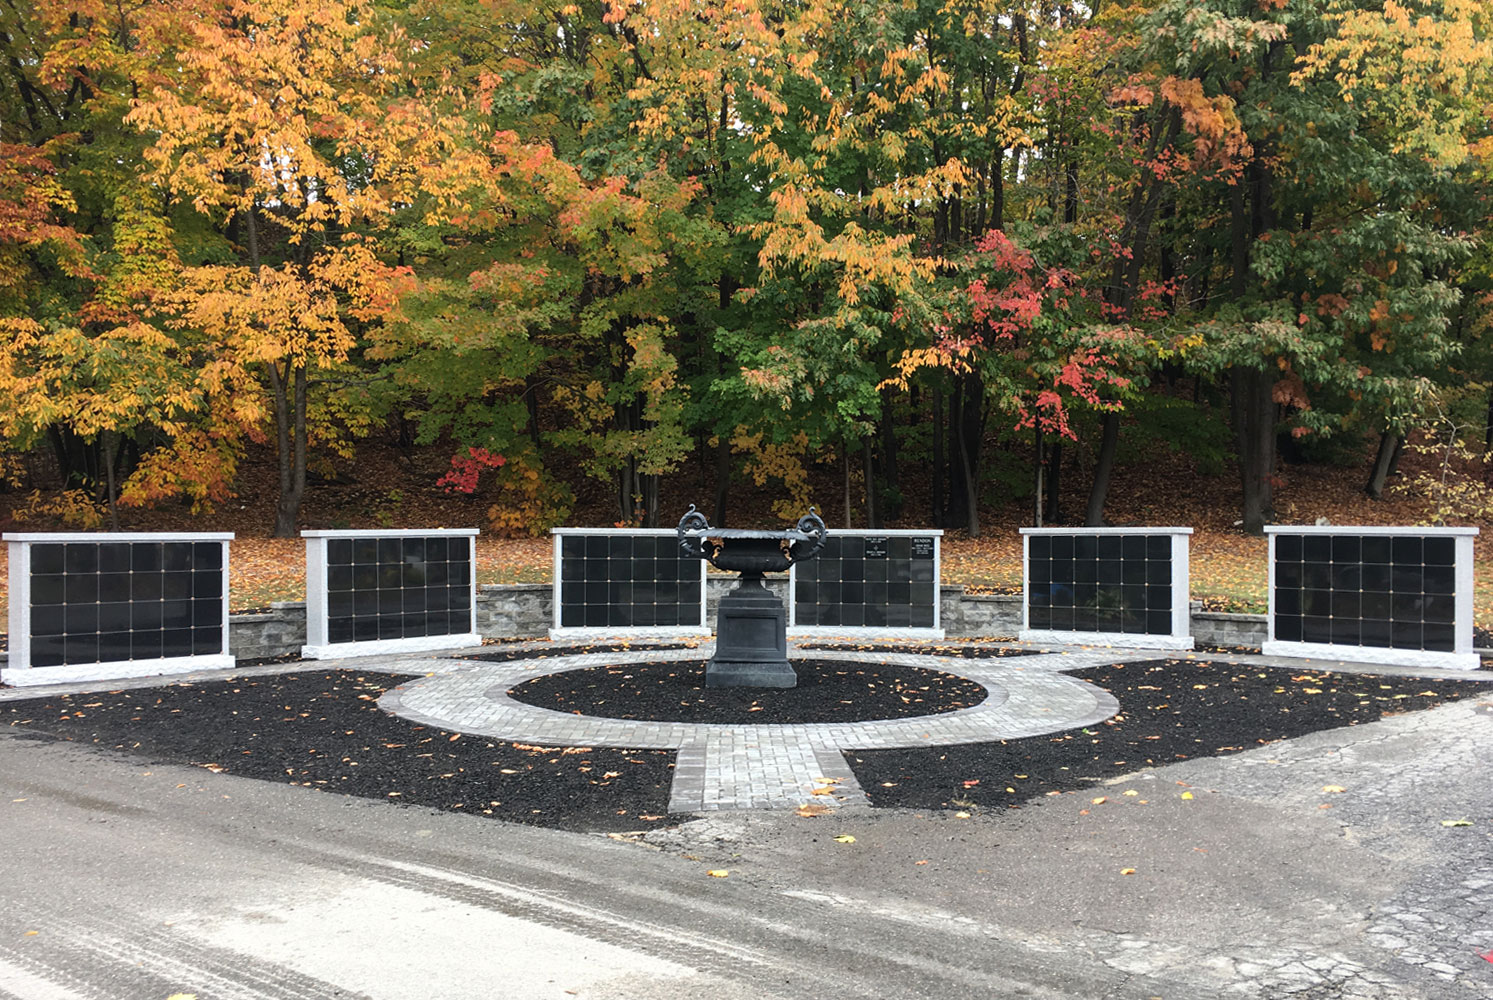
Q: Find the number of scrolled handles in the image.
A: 2